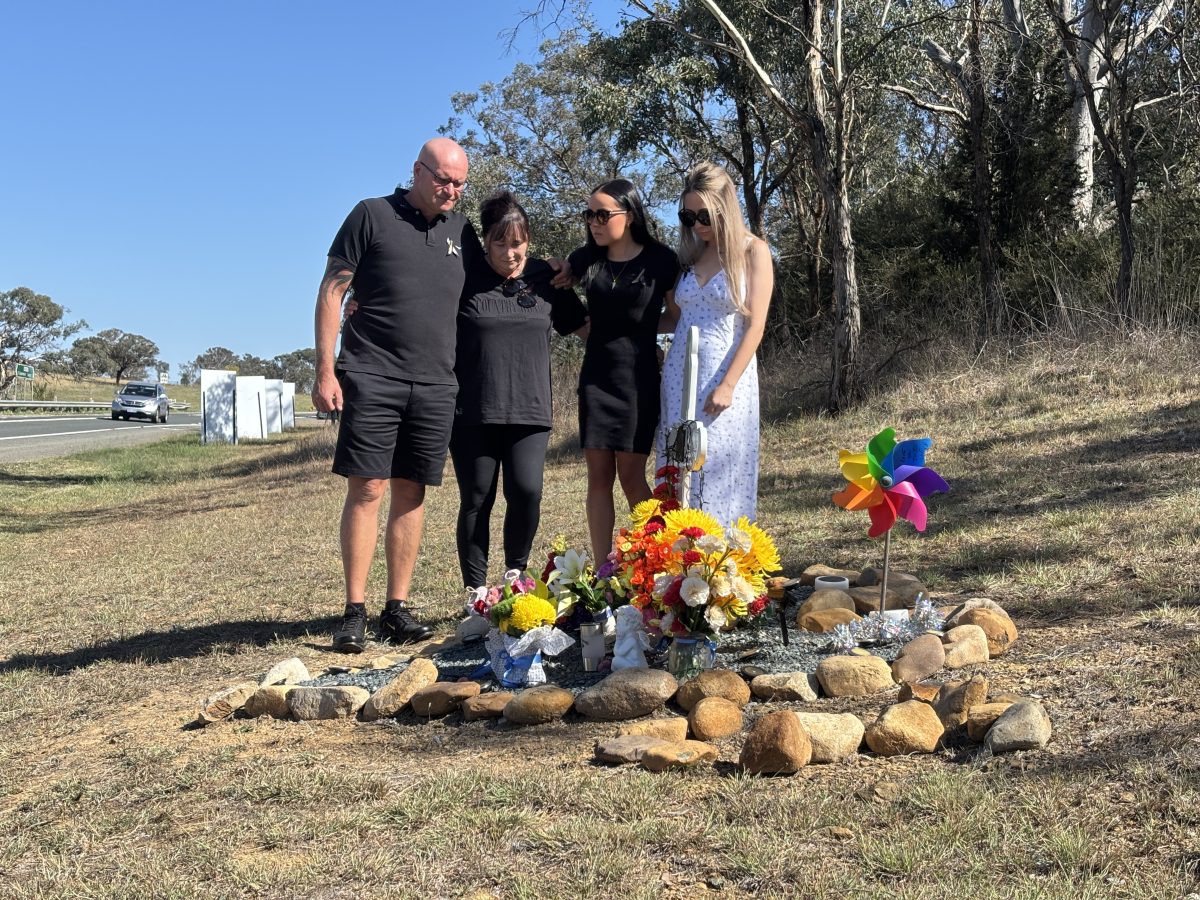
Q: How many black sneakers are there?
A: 2